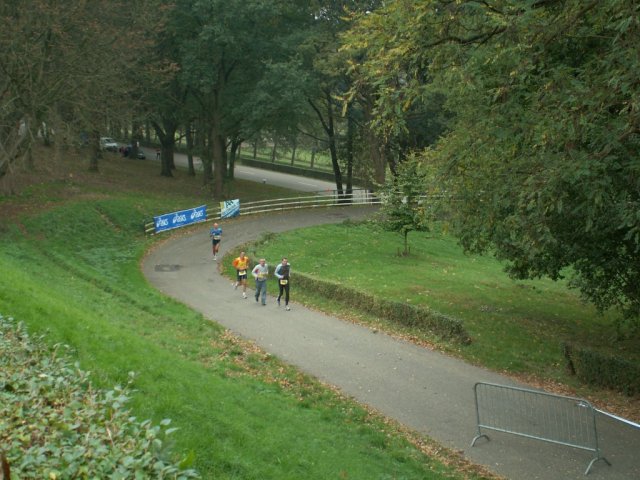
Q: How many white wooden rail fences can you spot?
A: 1